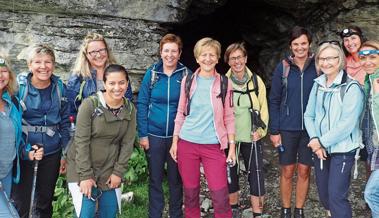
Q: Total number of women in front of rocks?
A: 11